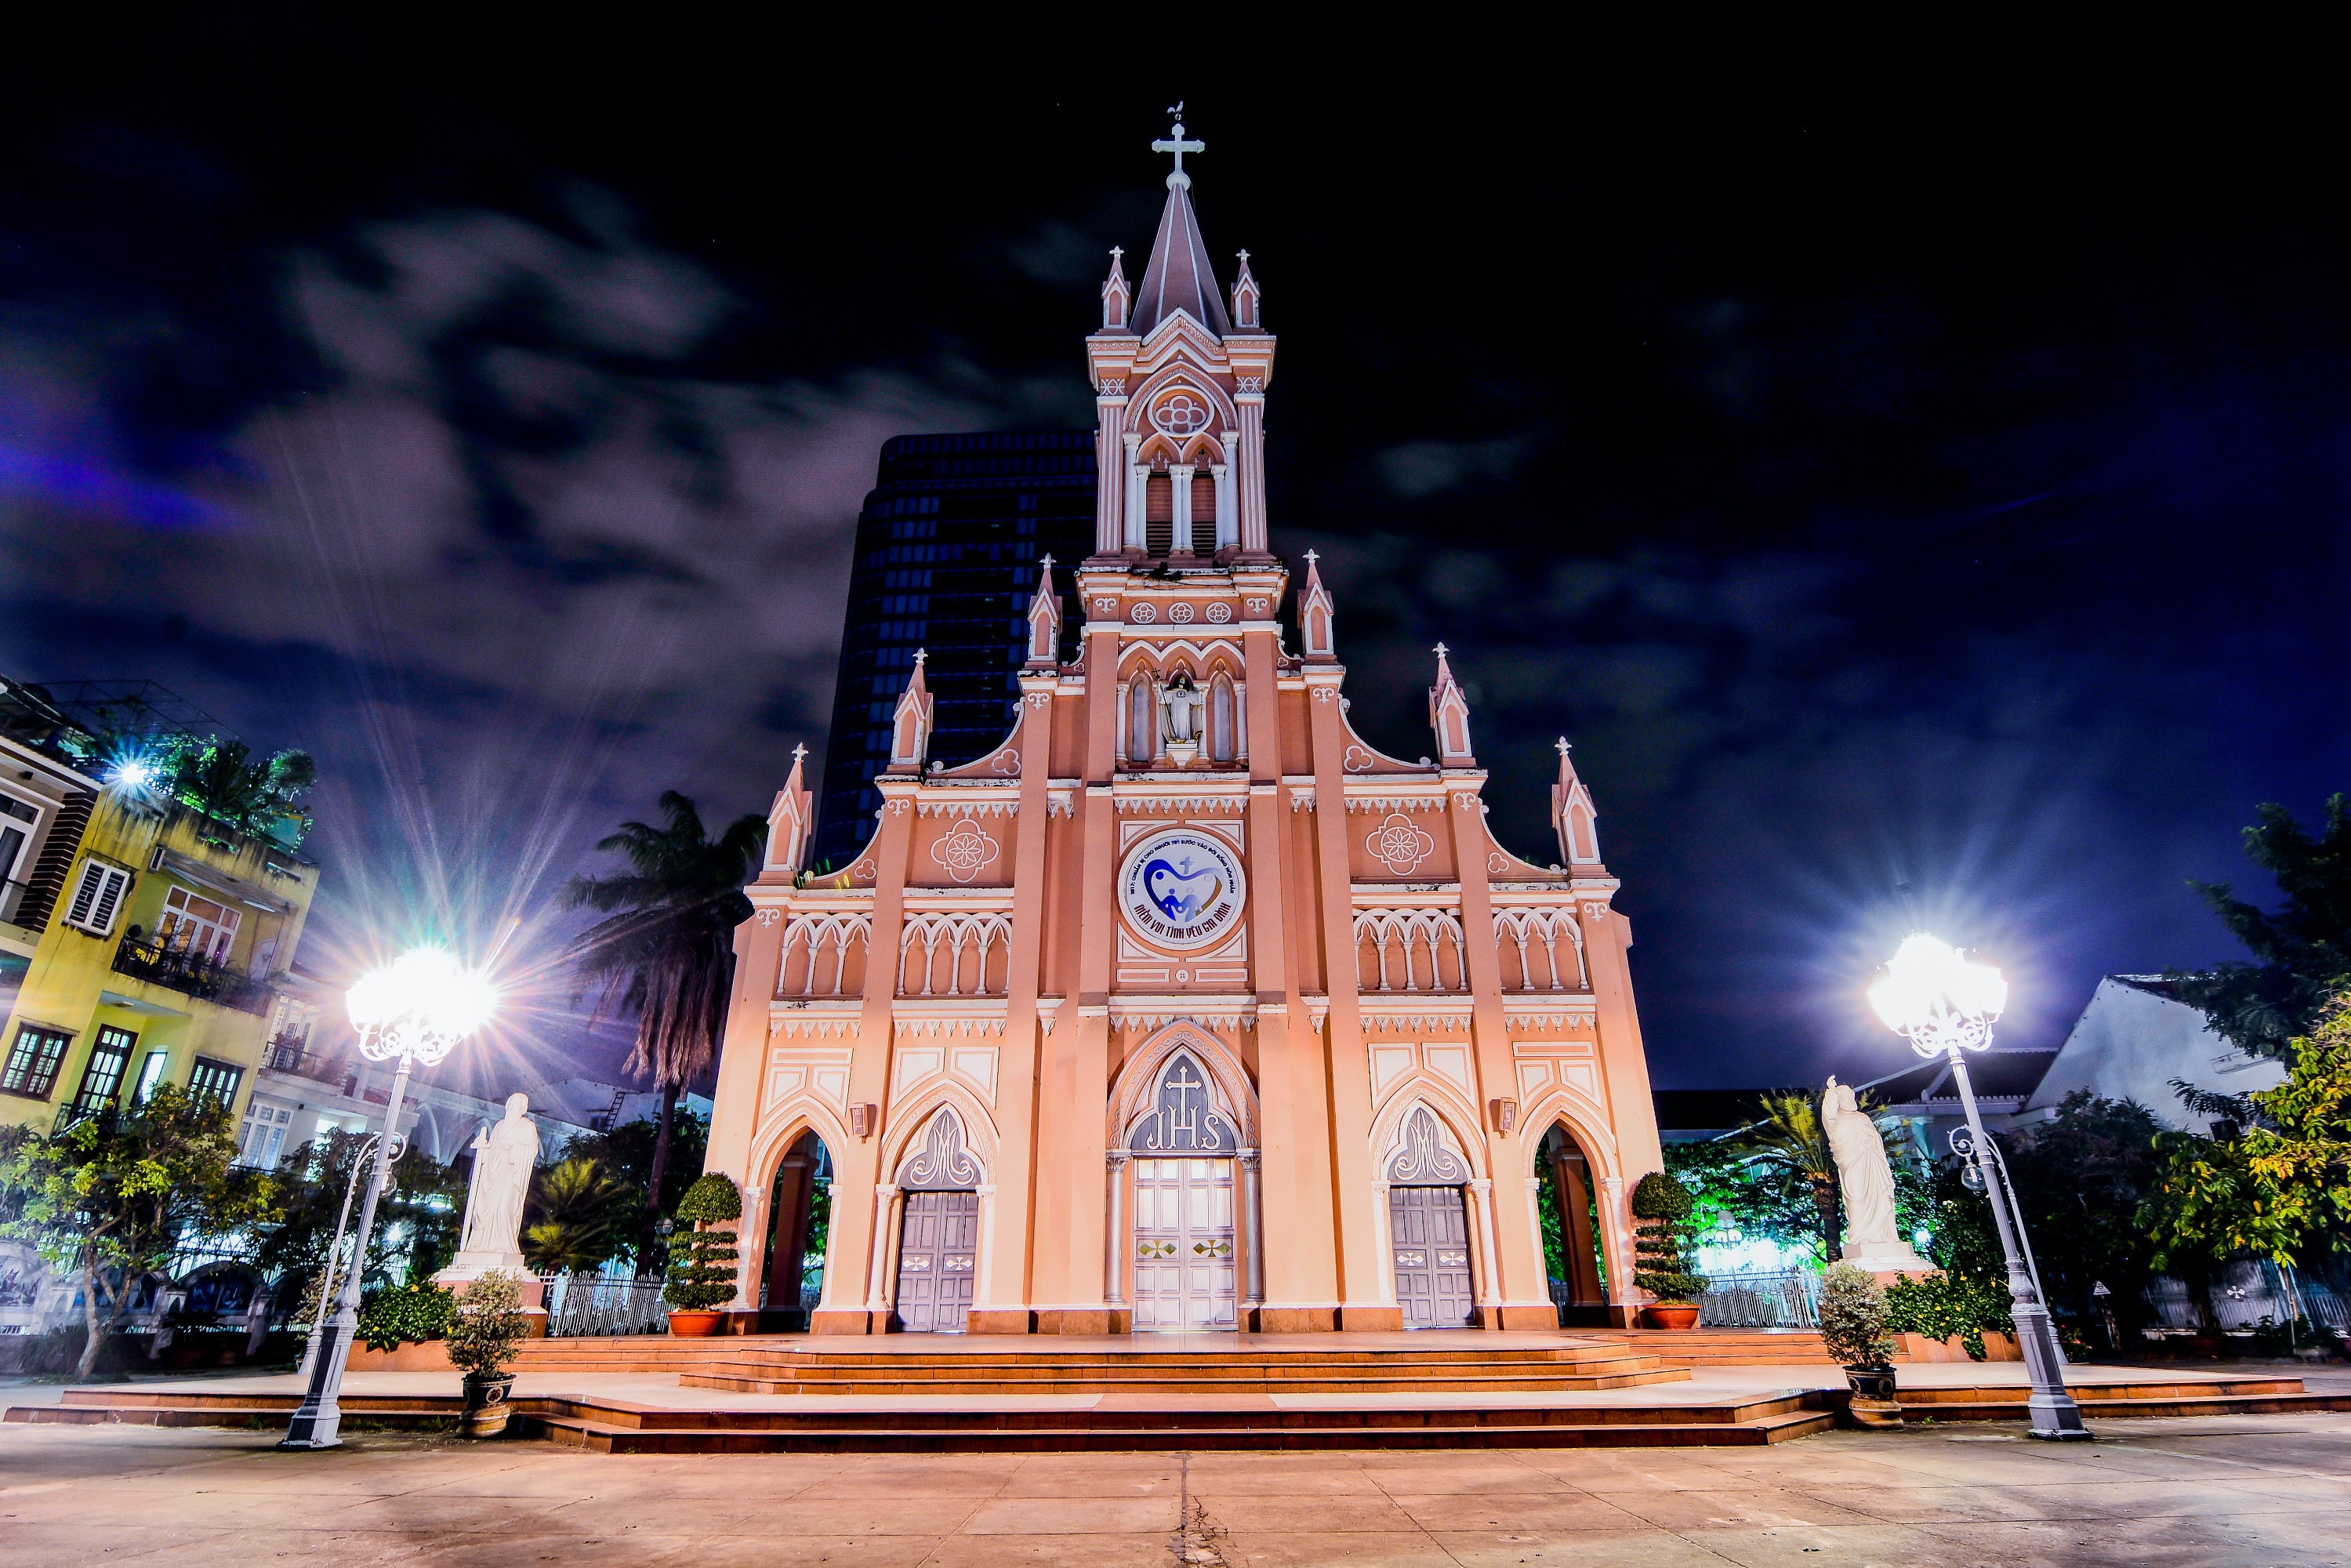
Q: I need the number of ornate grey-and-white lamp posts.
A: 2